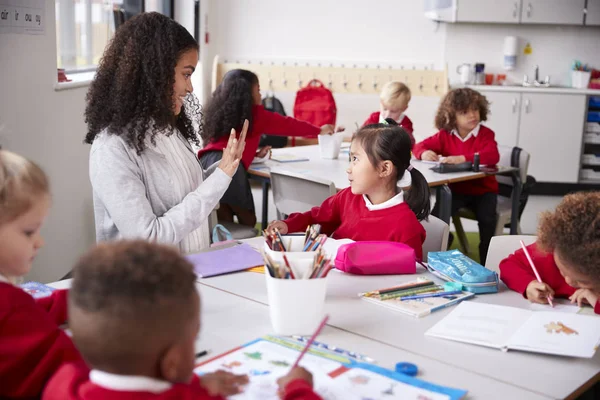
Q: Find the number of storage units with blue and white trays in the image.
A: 1